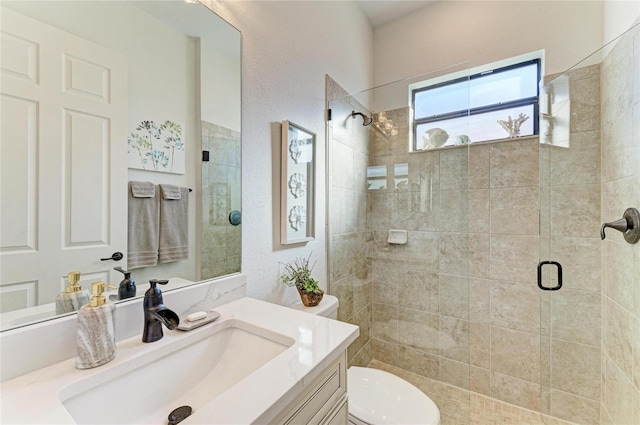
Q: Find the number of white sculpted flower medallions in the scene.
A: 3